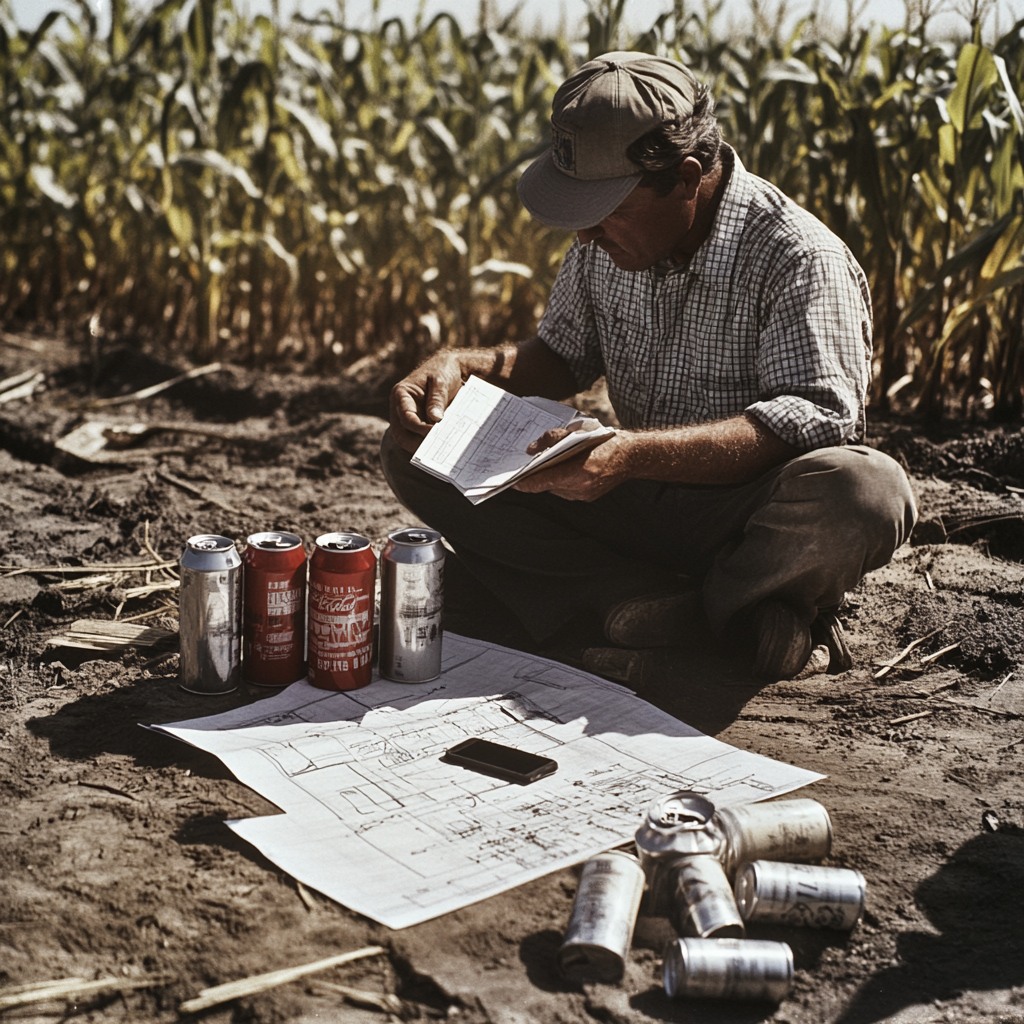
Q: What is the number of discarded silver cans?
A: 6